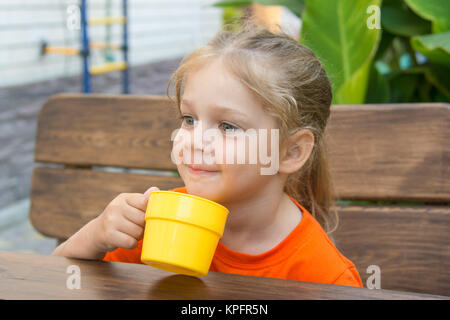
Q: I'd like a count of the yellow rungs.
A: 2